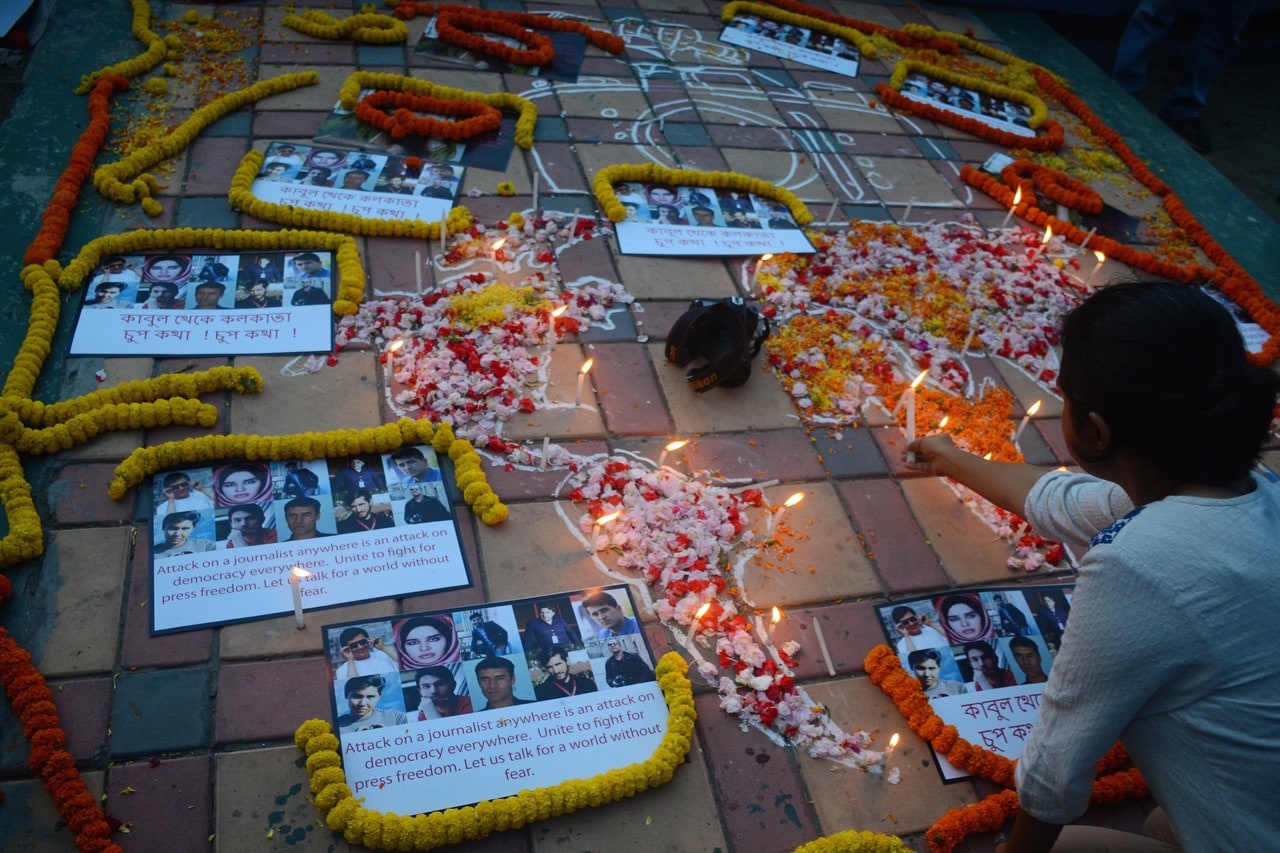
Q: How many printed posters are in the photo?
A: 12